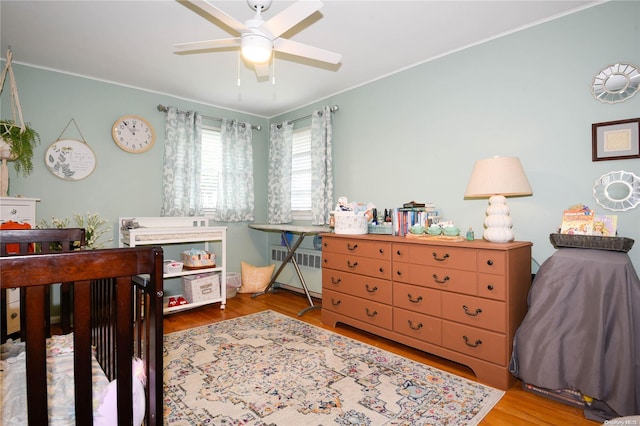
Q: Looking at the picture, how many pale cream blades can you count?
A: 5